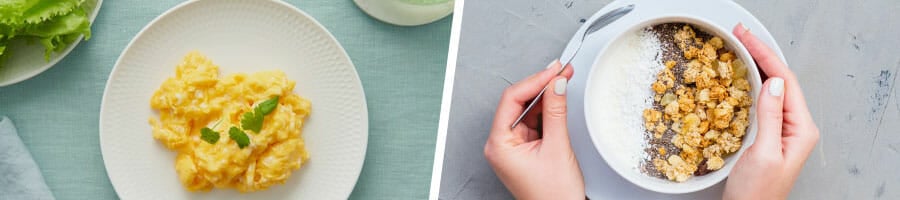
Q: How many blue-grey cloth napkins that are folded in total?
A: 1